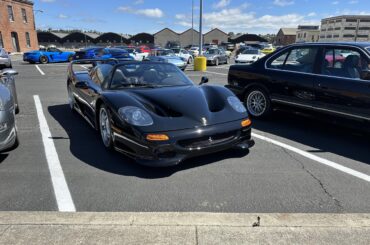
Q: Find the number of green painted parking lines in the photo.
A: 0